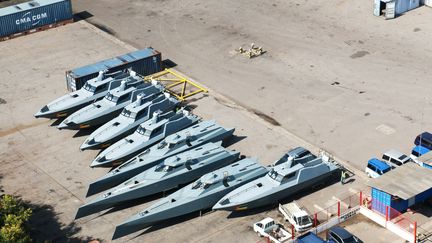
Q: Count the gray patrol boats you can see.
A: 8